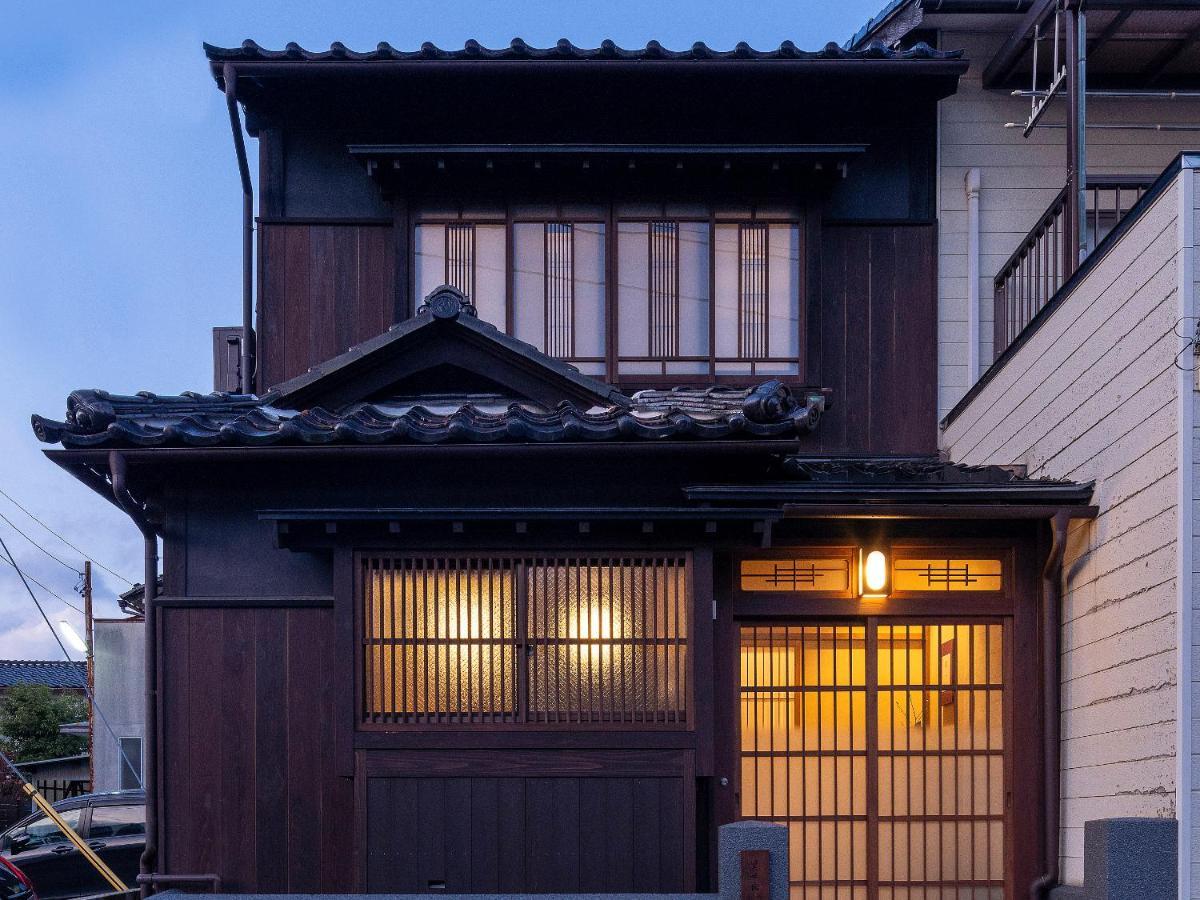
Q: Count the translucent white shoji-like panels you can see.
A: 4